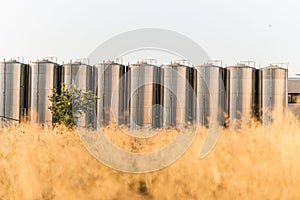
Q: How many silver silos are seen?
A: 9